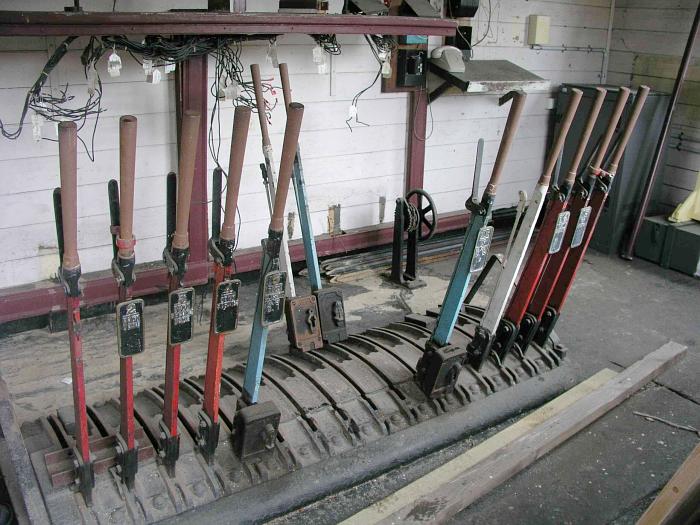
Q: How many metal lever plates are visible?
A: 7